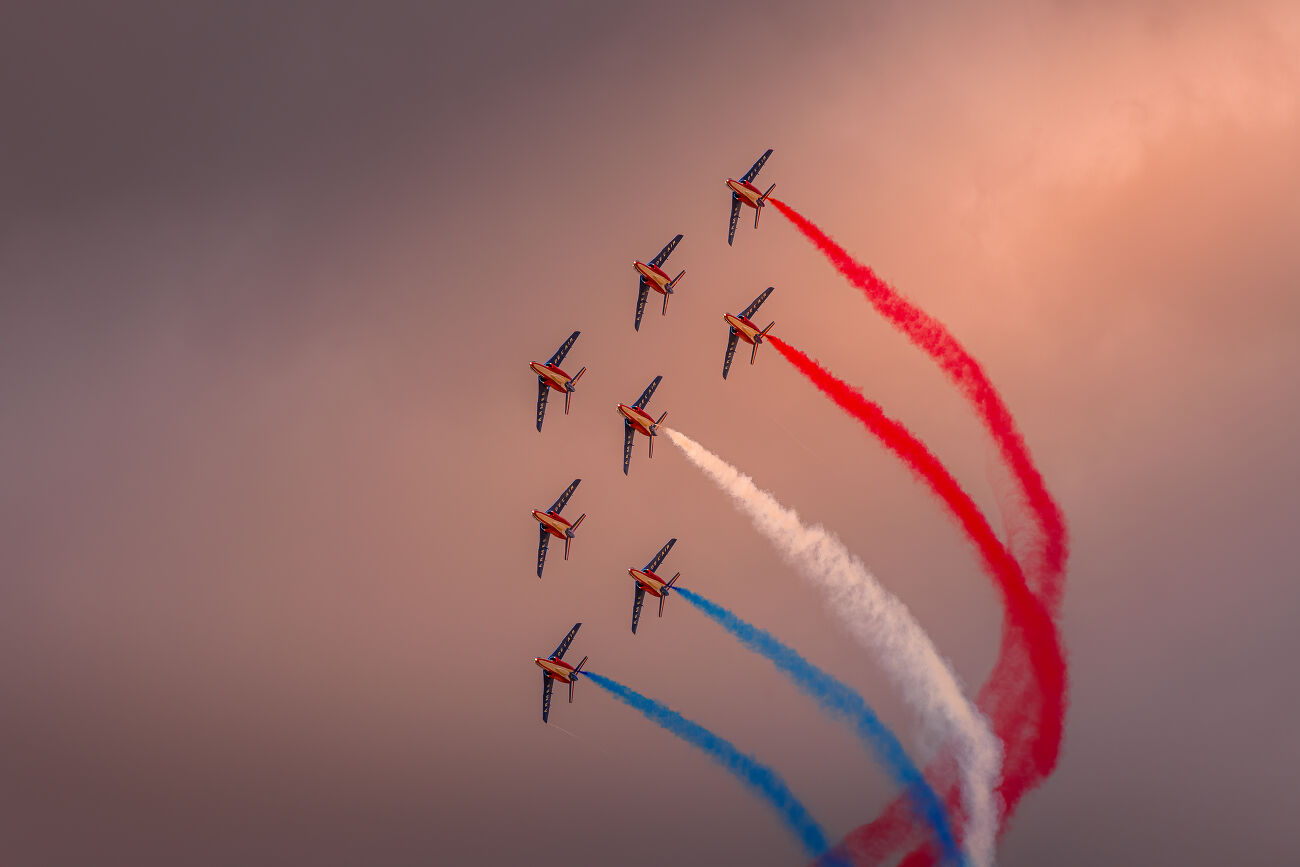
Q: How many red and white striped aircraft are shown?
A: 8